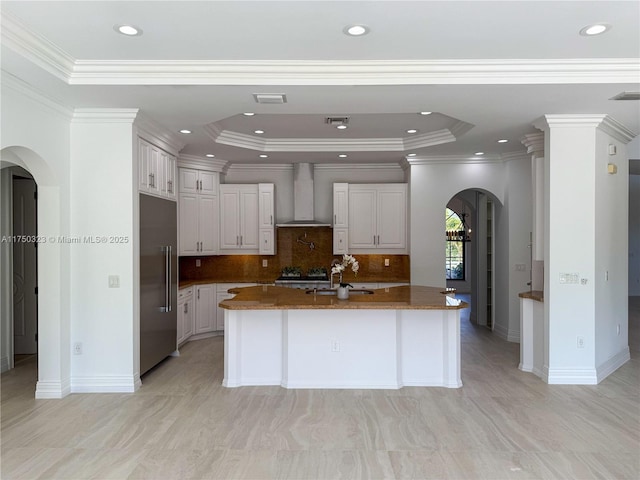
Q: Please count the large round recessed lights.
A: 3